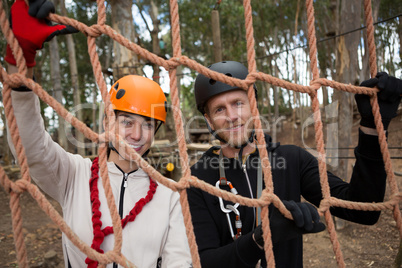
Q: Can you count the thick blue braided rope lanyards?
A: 0